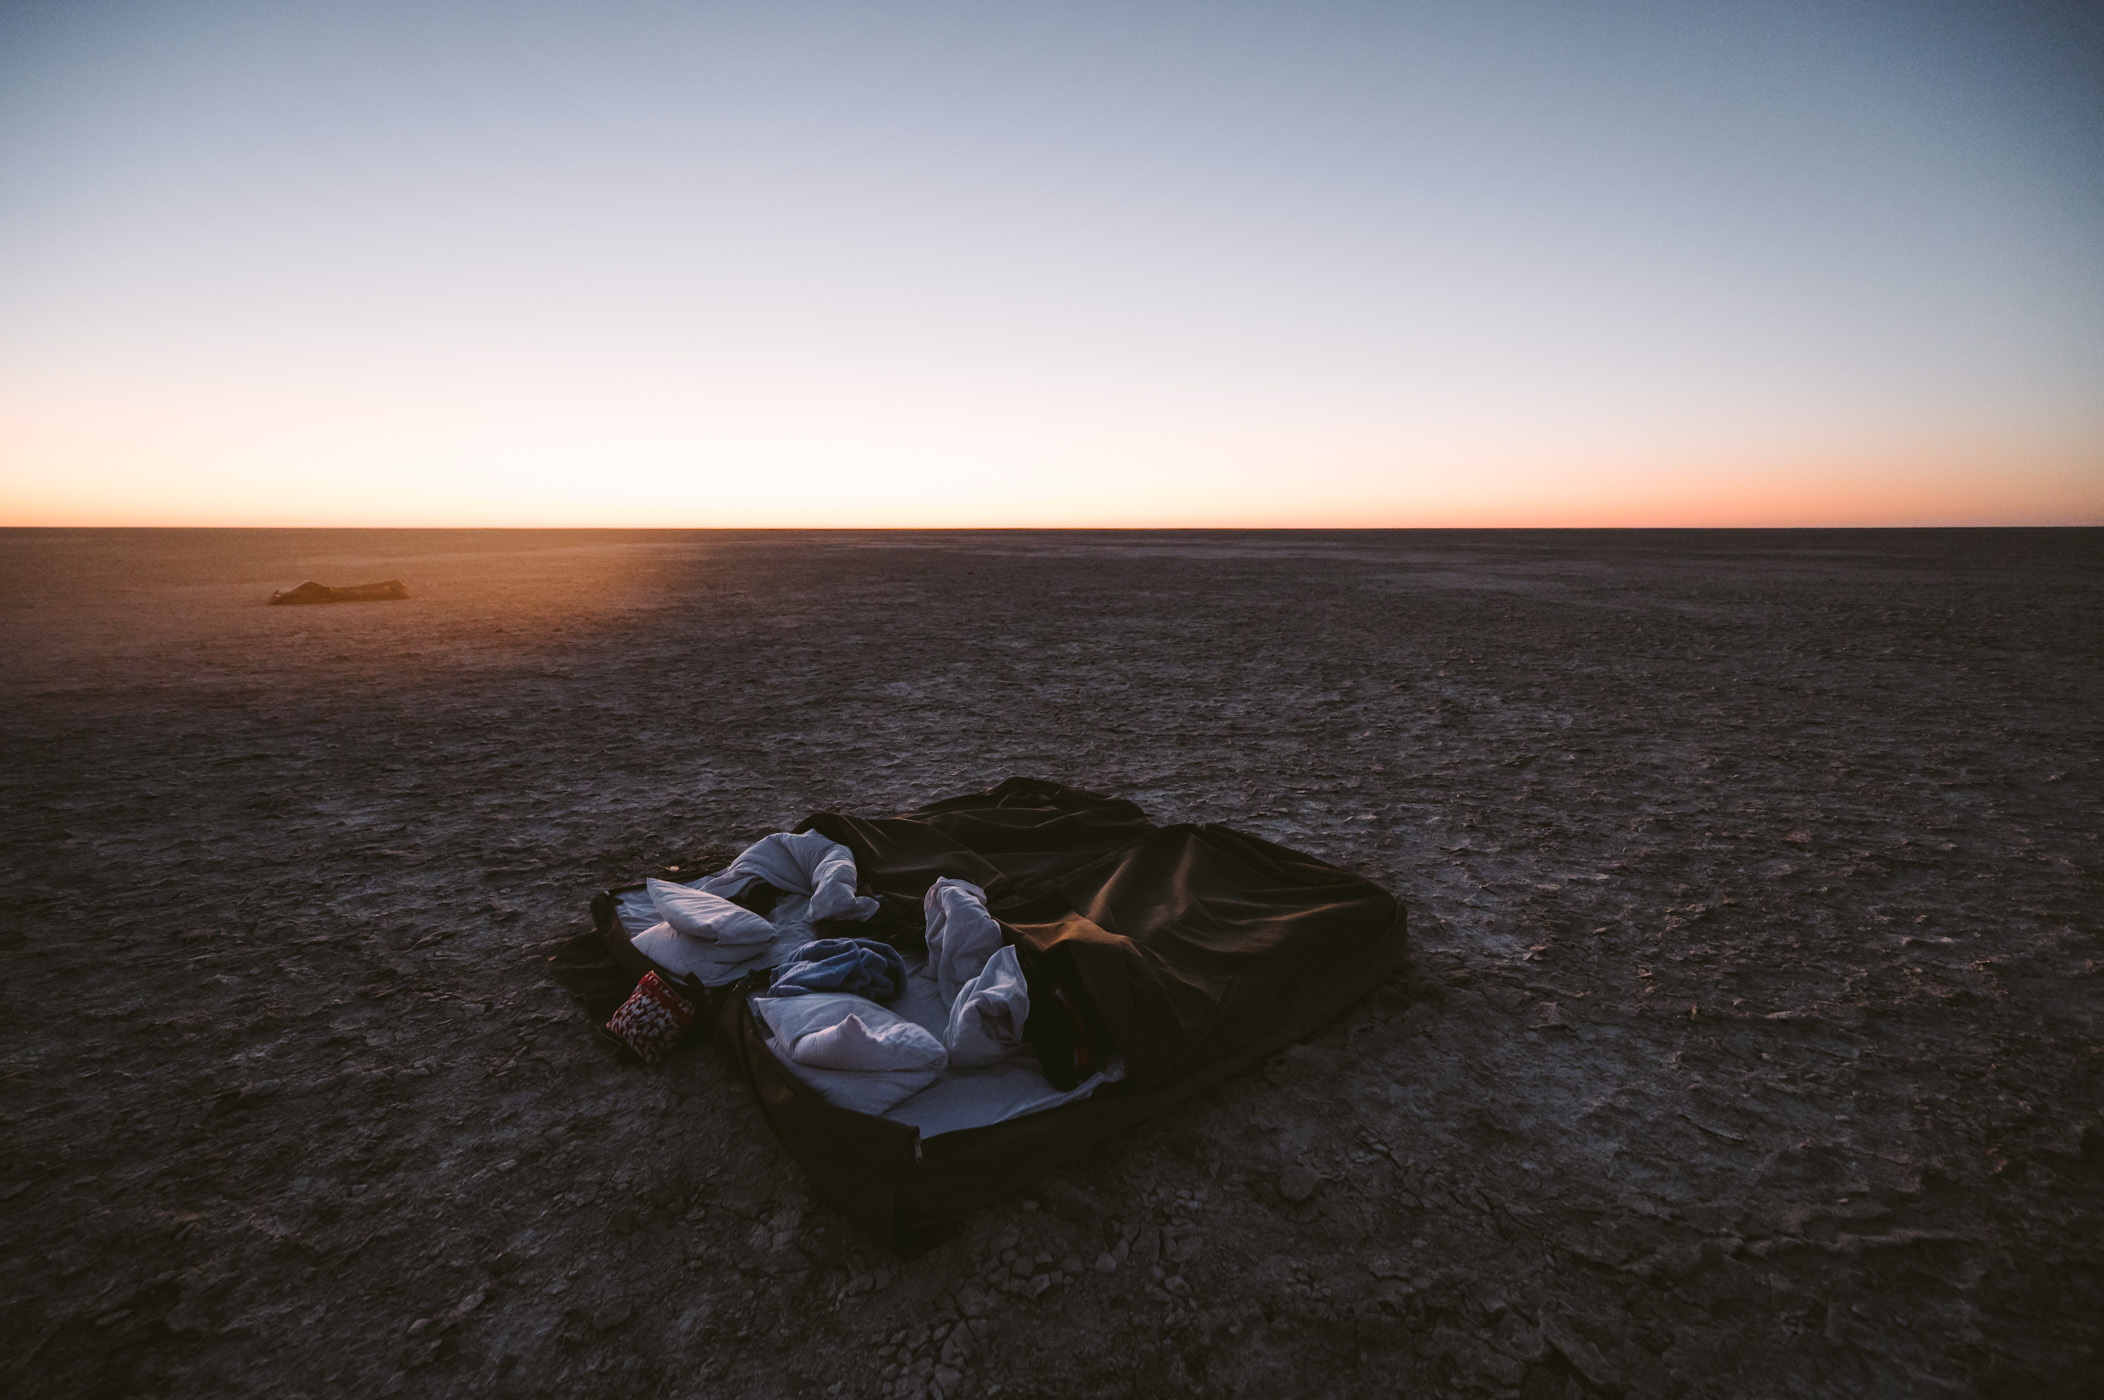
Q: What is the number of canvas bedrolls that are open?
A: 2